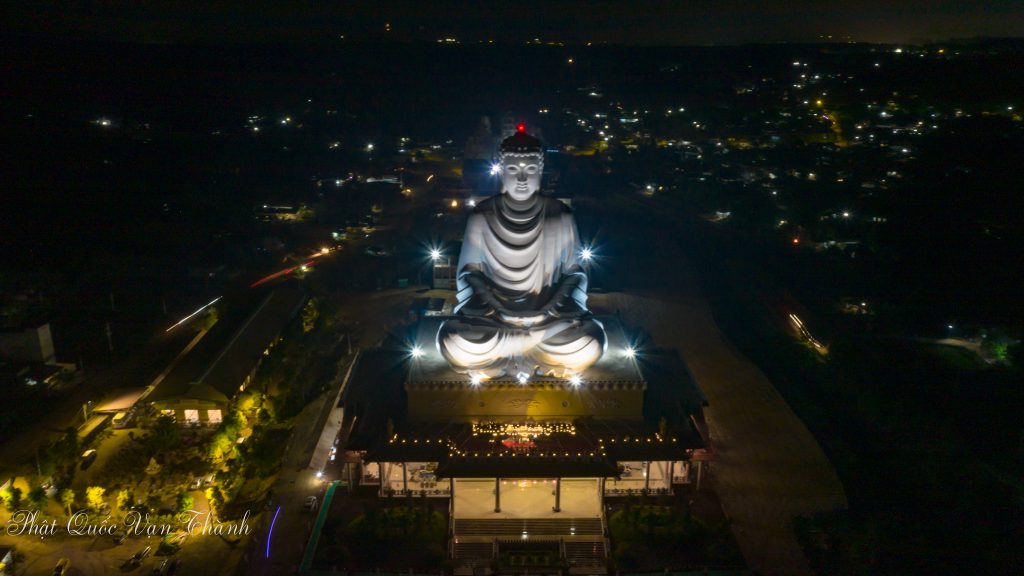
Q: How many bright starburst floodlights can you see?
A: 8